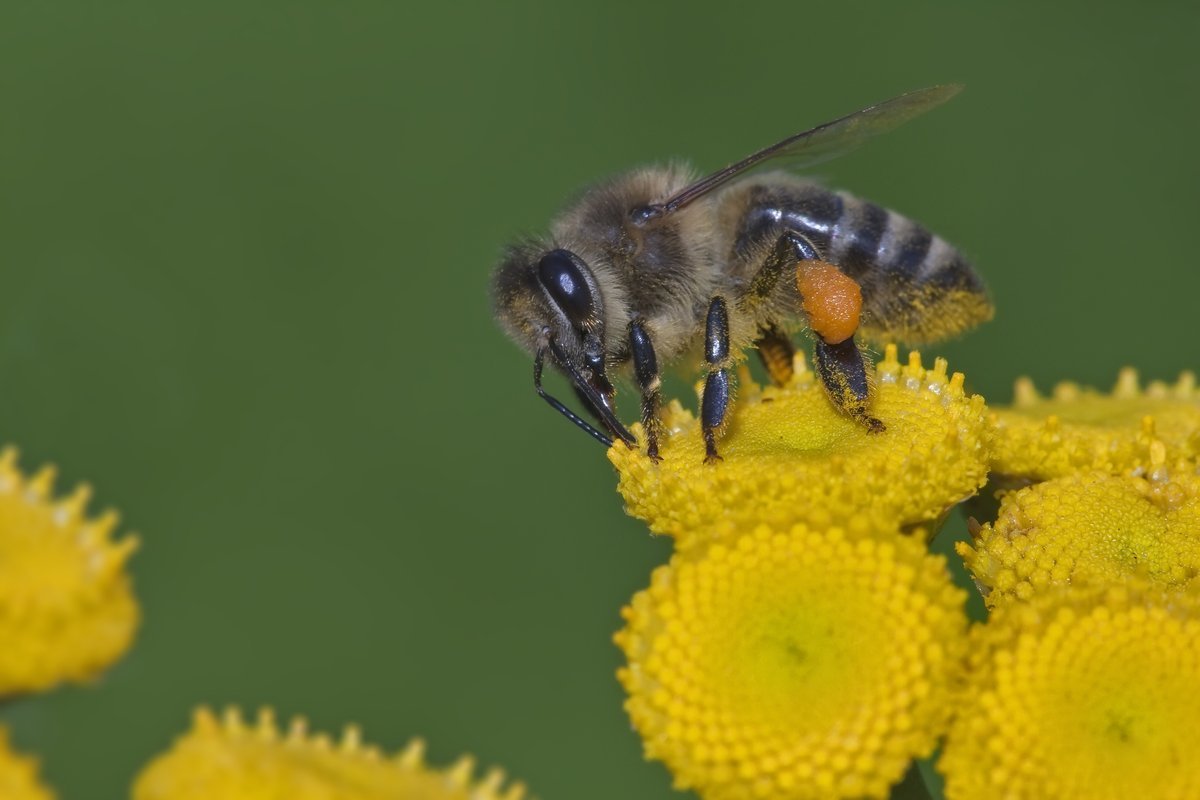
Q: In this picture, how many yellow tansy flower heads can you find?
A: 8